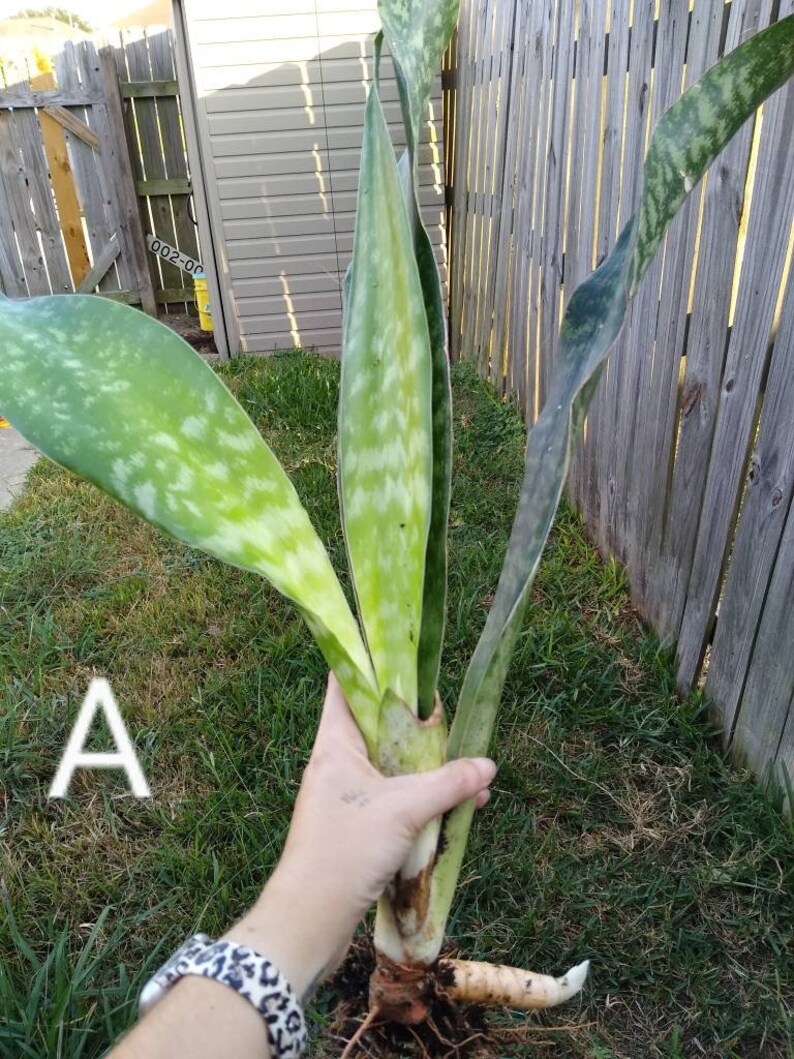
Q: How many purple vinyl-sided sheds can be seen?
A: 0